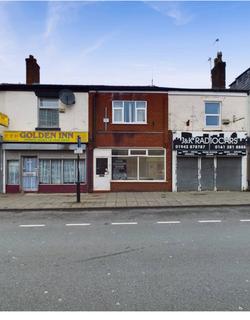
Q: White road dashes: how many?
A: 6